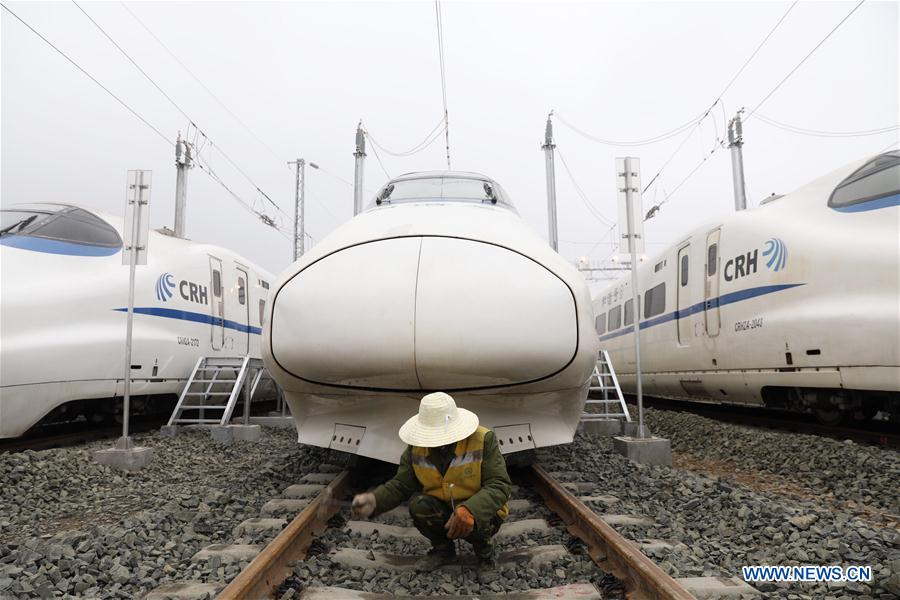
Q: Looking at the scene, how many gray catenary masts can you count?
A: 5